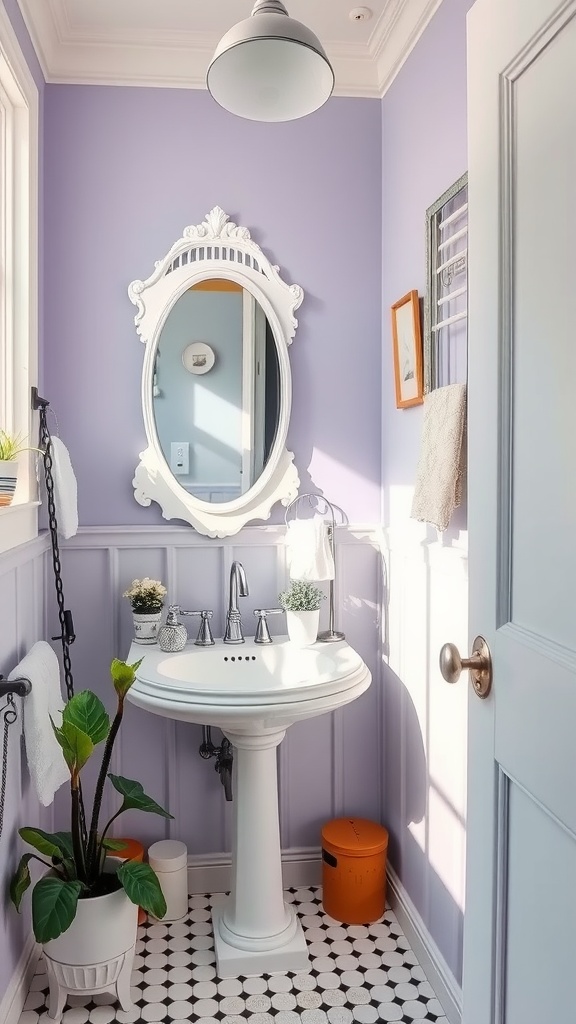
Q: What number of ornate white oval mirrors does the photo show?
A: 1